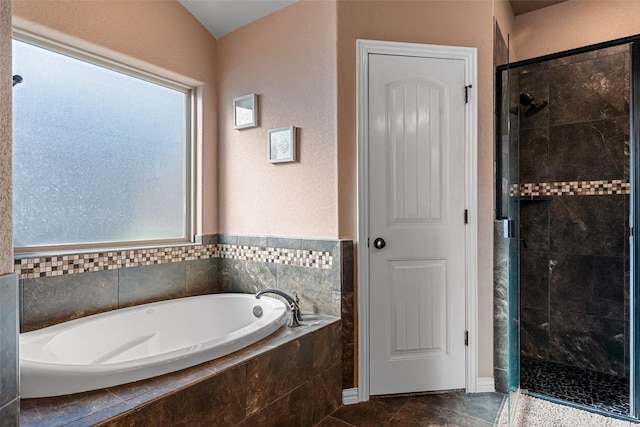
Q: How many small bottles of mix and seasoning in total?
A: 0